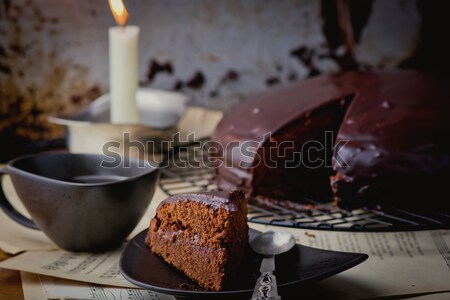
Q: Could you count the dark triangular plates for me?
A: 1